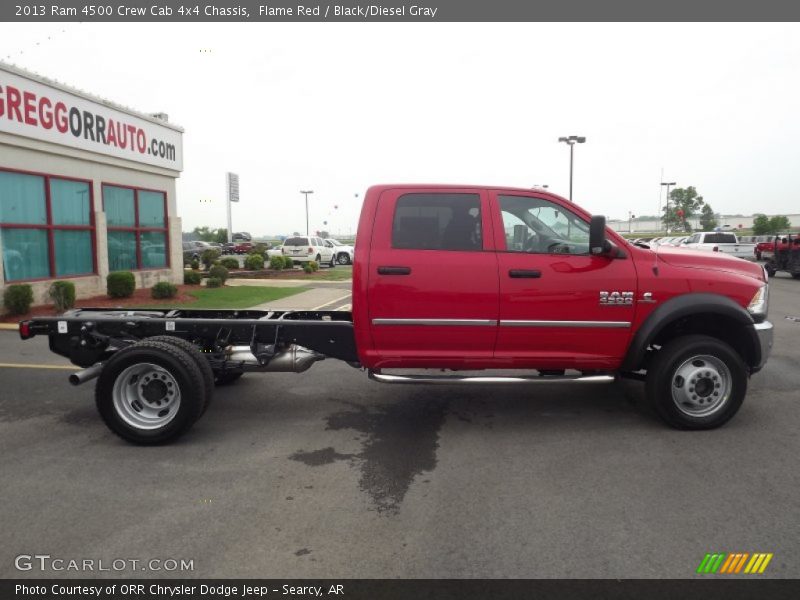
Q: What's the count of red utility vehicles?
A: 1